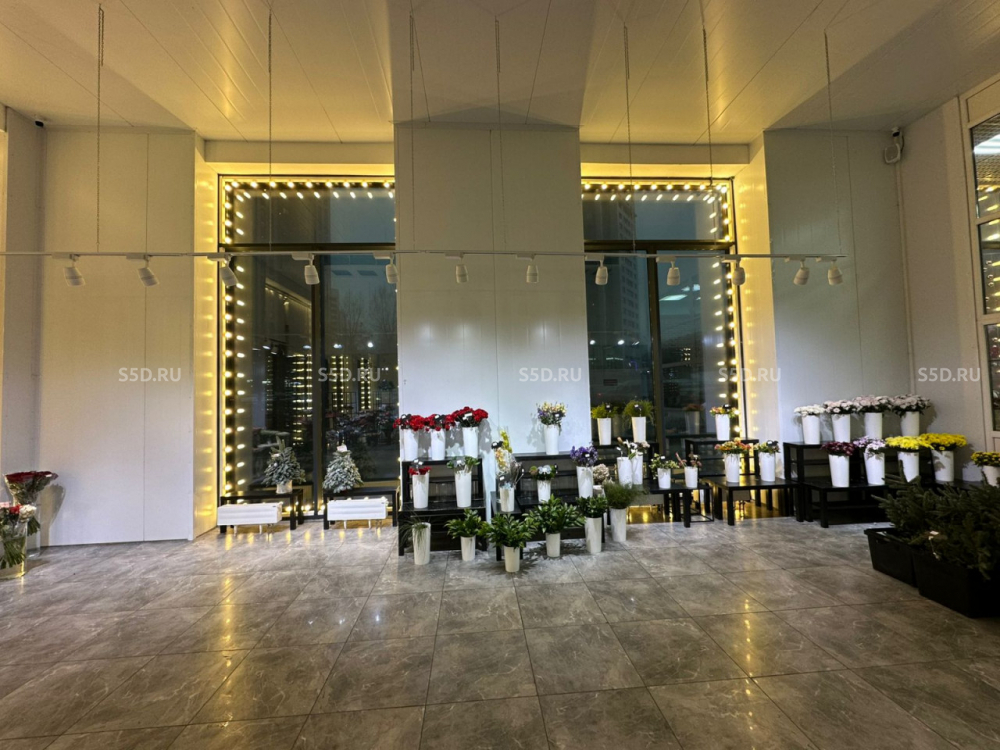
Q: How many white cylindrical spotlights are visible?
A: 12